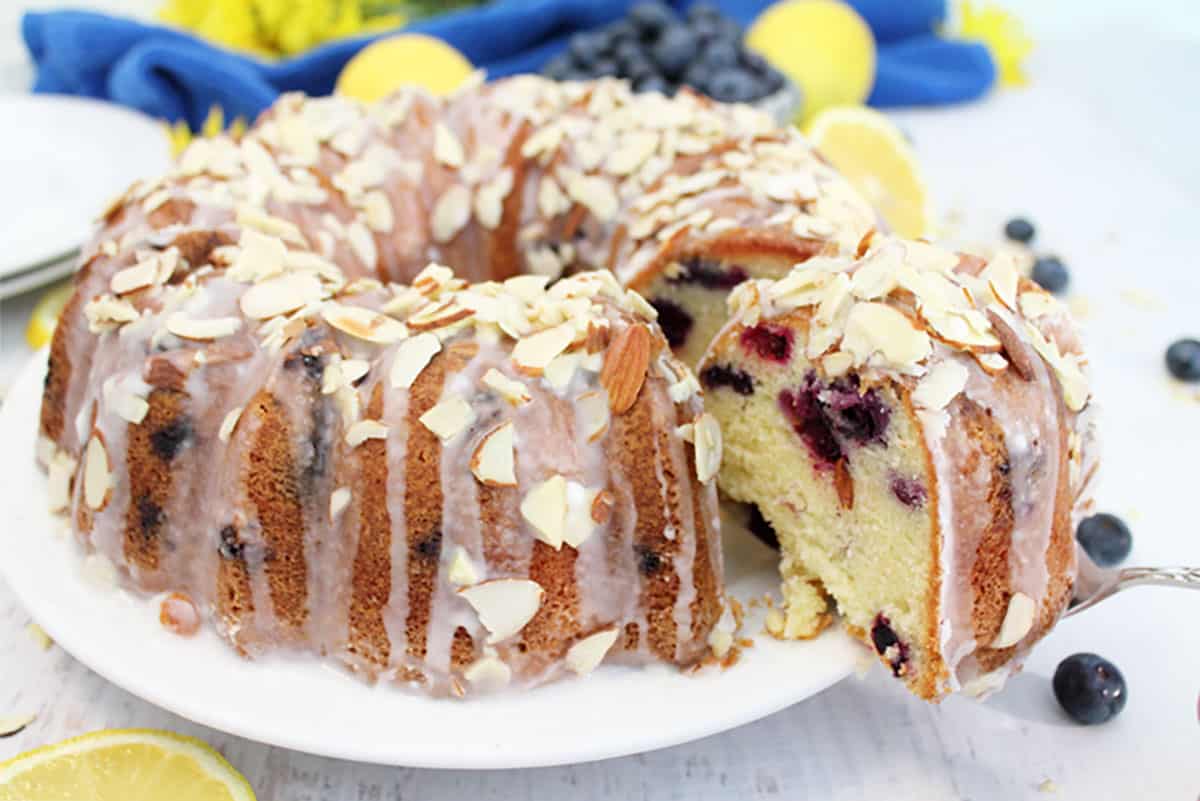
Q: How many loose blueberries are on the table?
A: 5